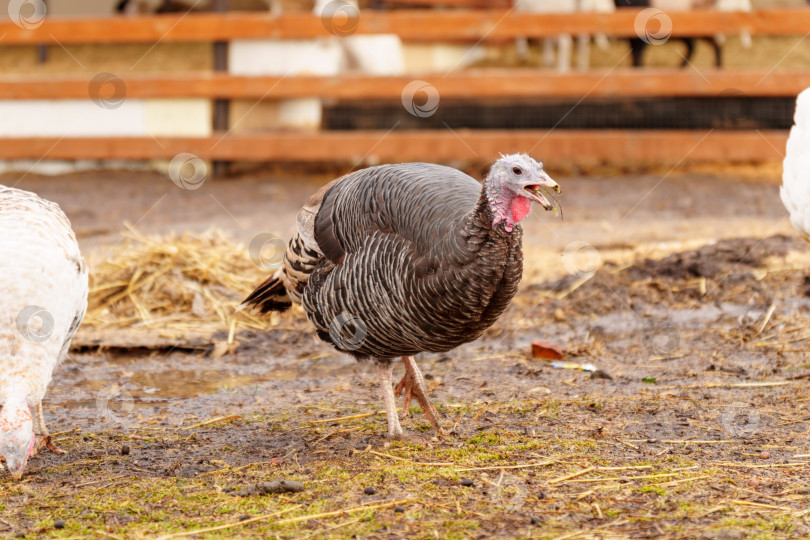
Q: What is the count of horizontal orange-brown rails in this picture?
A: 3